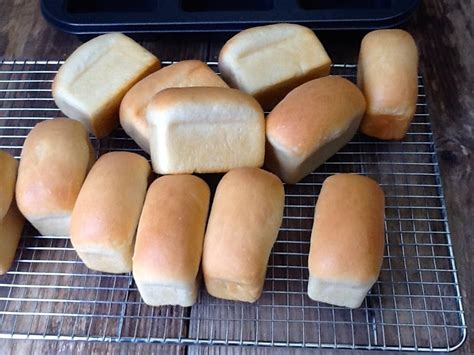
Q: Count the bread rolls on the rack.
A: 12